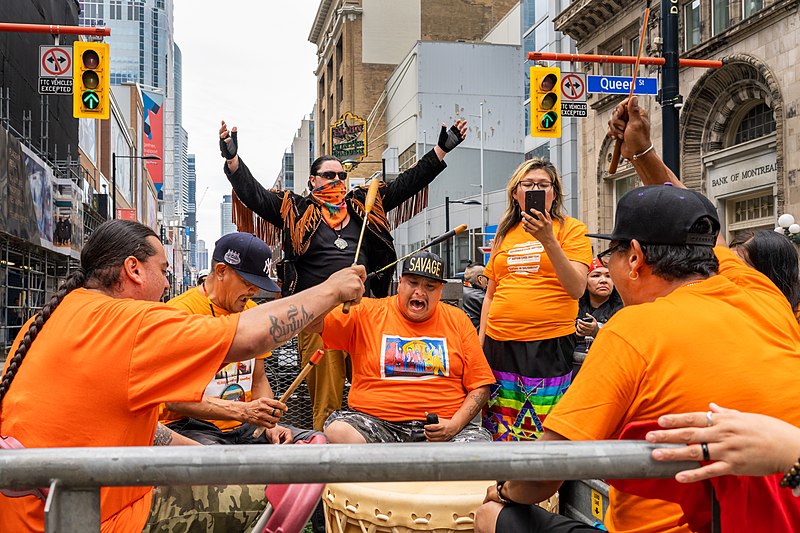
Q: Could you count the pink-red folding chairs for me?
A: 2